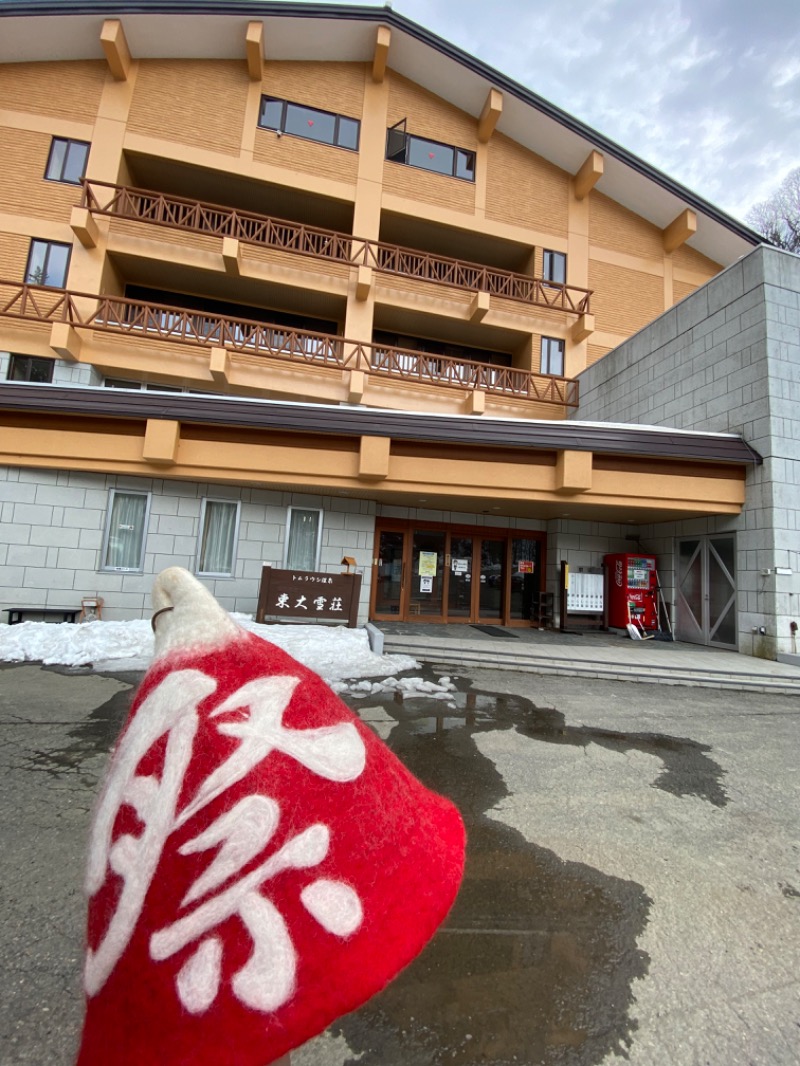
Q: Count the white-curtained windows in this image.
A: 3